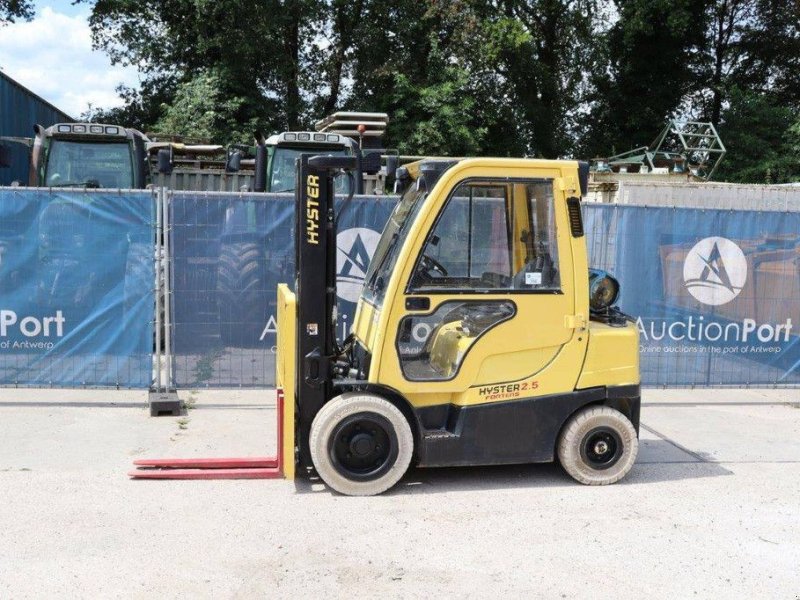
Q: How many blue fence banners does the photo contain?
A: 3